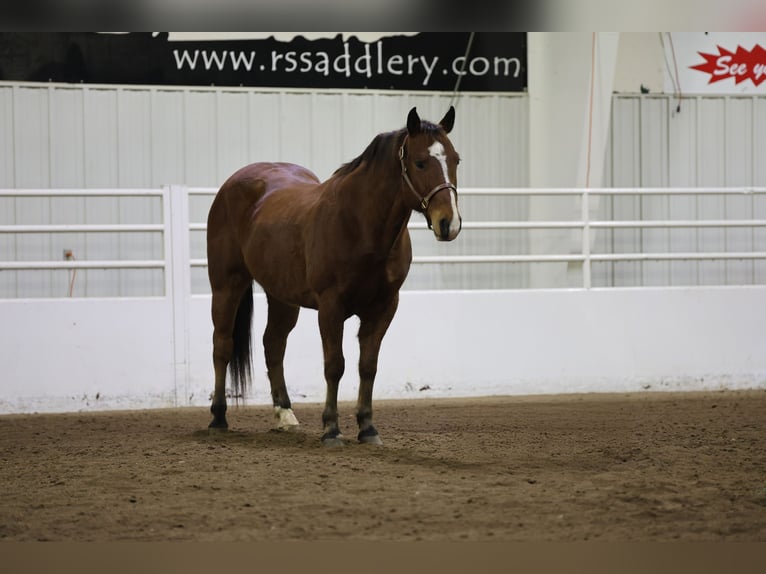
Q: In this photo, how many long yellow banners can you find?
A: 0